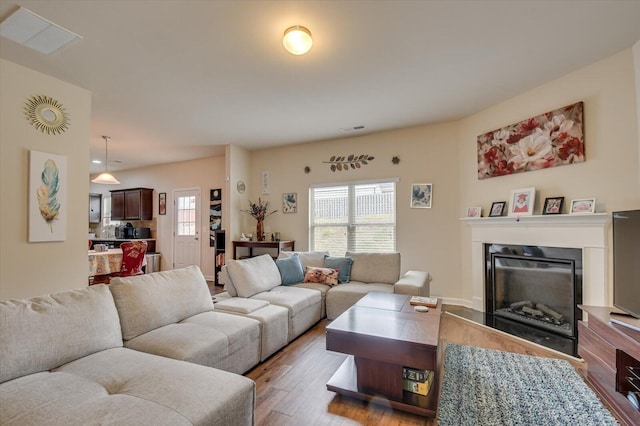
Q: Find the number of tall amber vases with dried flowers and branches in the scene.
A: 1